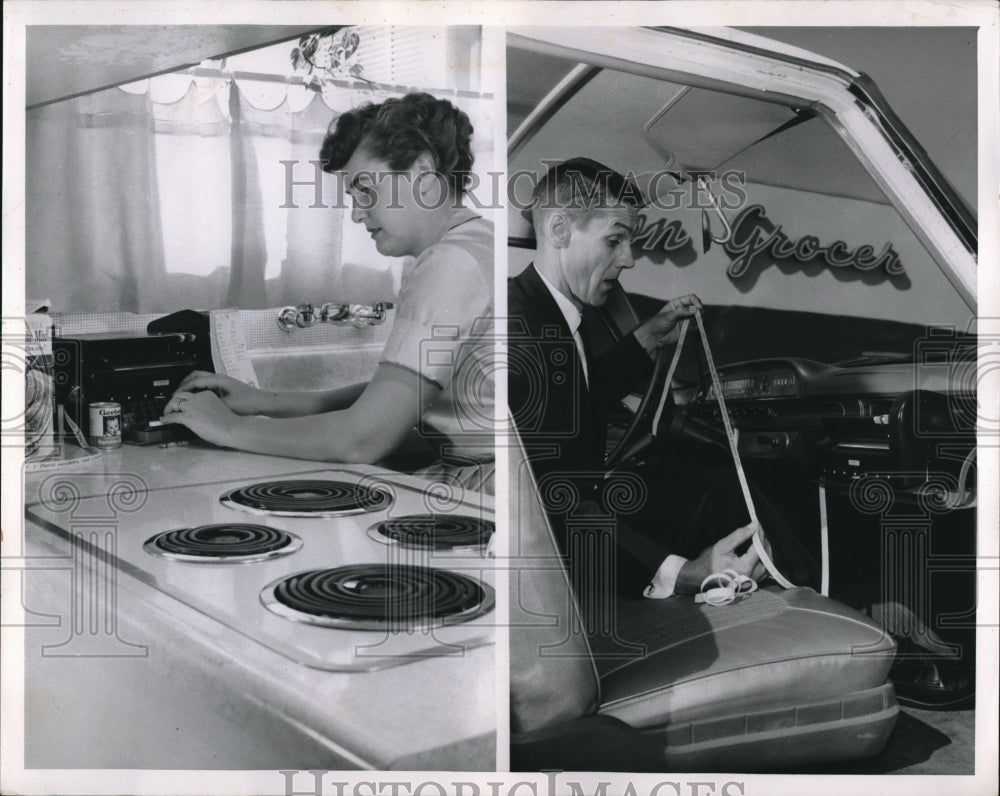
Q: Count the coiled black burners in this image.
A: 4